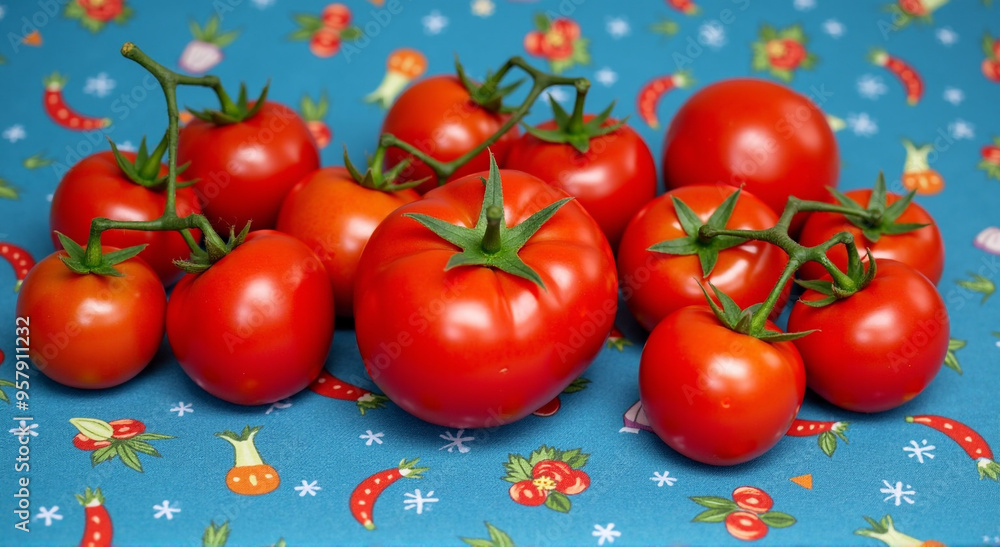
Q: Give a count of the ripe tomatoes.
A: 13